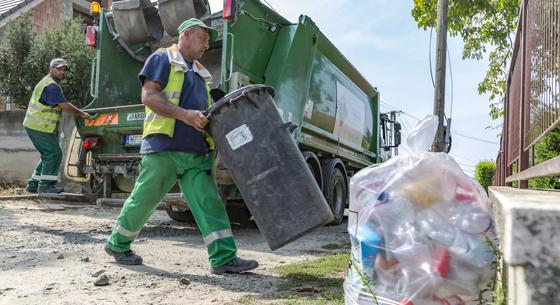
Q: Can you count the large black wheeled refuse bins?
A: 1